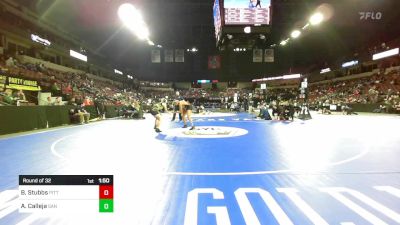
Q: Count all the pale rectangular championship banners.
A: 5